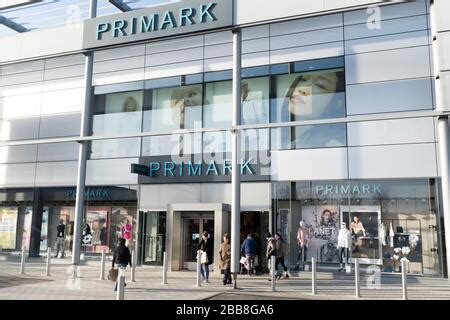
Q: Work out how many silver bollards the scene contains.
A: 11